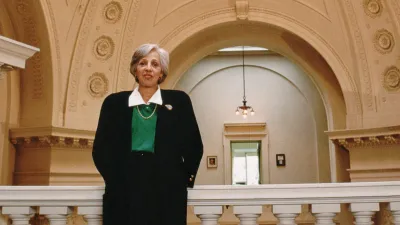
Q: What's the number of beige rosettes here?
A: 6